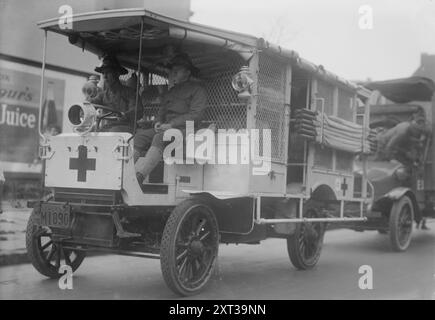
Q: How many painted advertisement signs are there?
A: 1